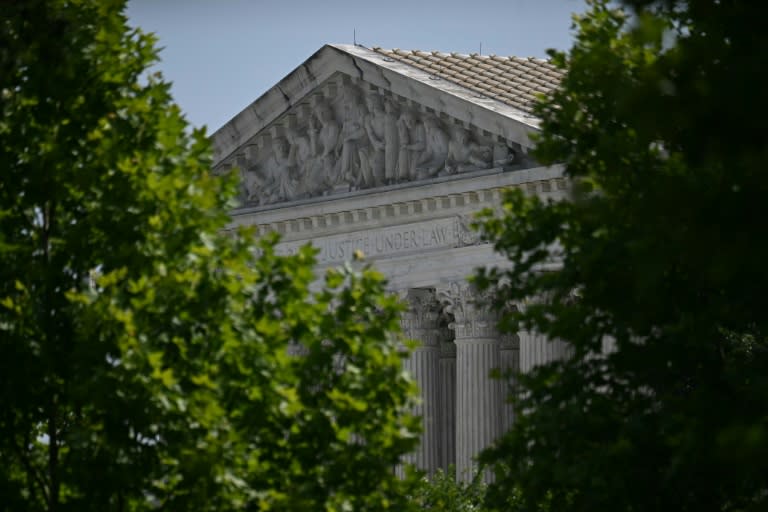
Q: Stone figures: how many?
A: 9